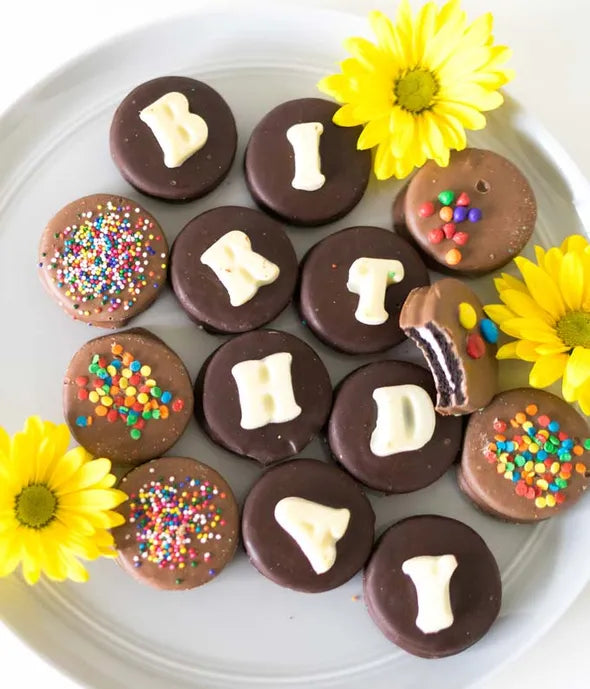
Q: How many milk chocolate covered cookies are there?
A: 6